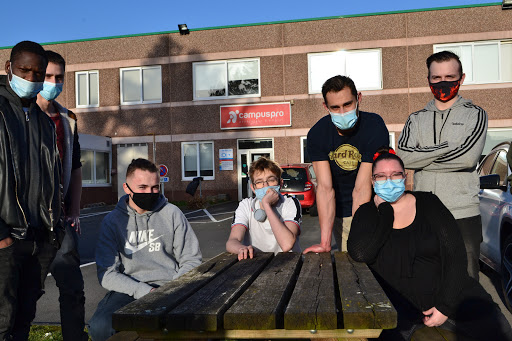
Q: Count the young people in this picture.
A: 7